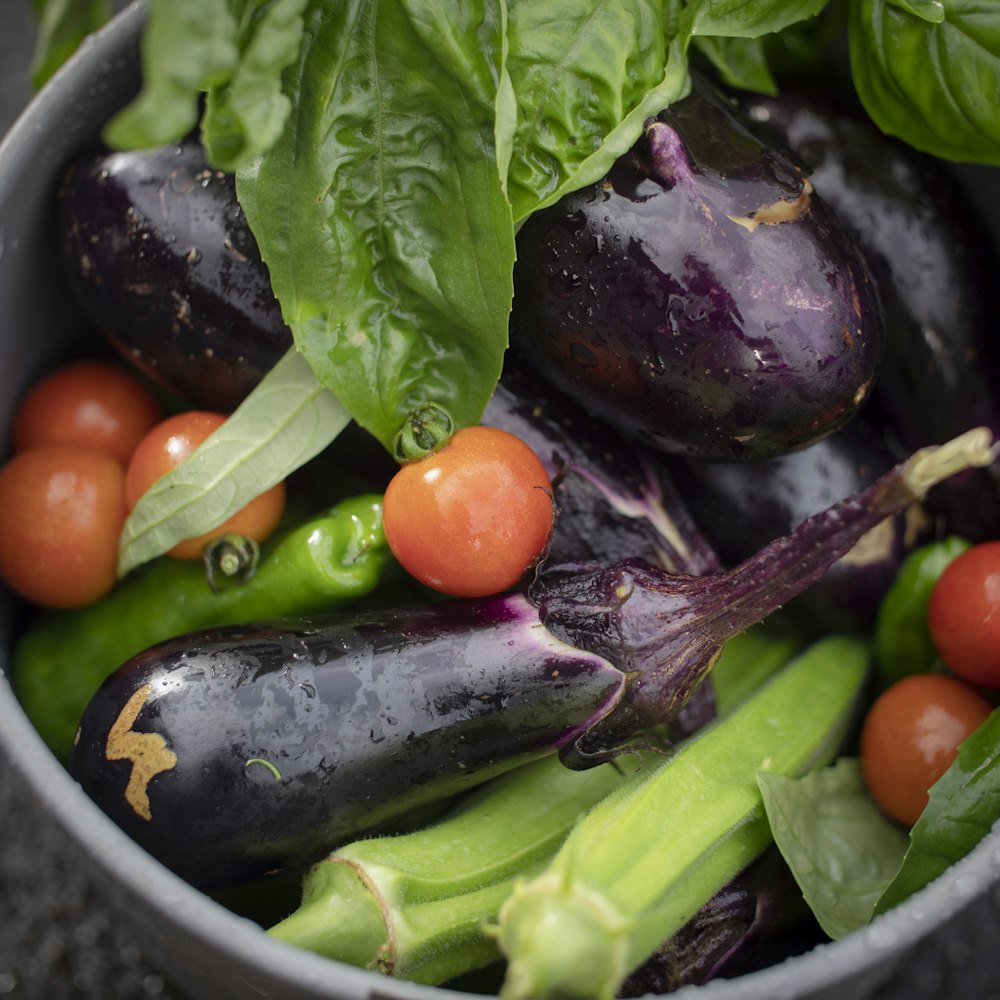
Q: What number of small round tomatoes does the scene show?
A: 6